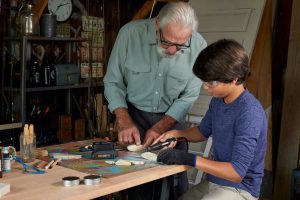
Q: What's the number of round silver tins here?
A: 2